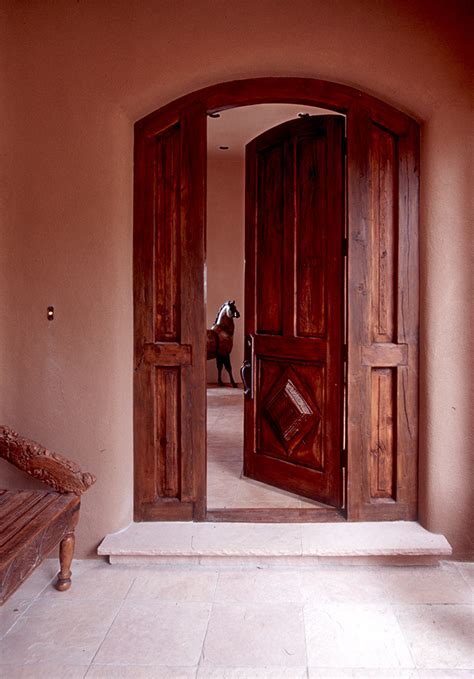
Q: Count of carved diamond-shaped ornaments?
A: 1